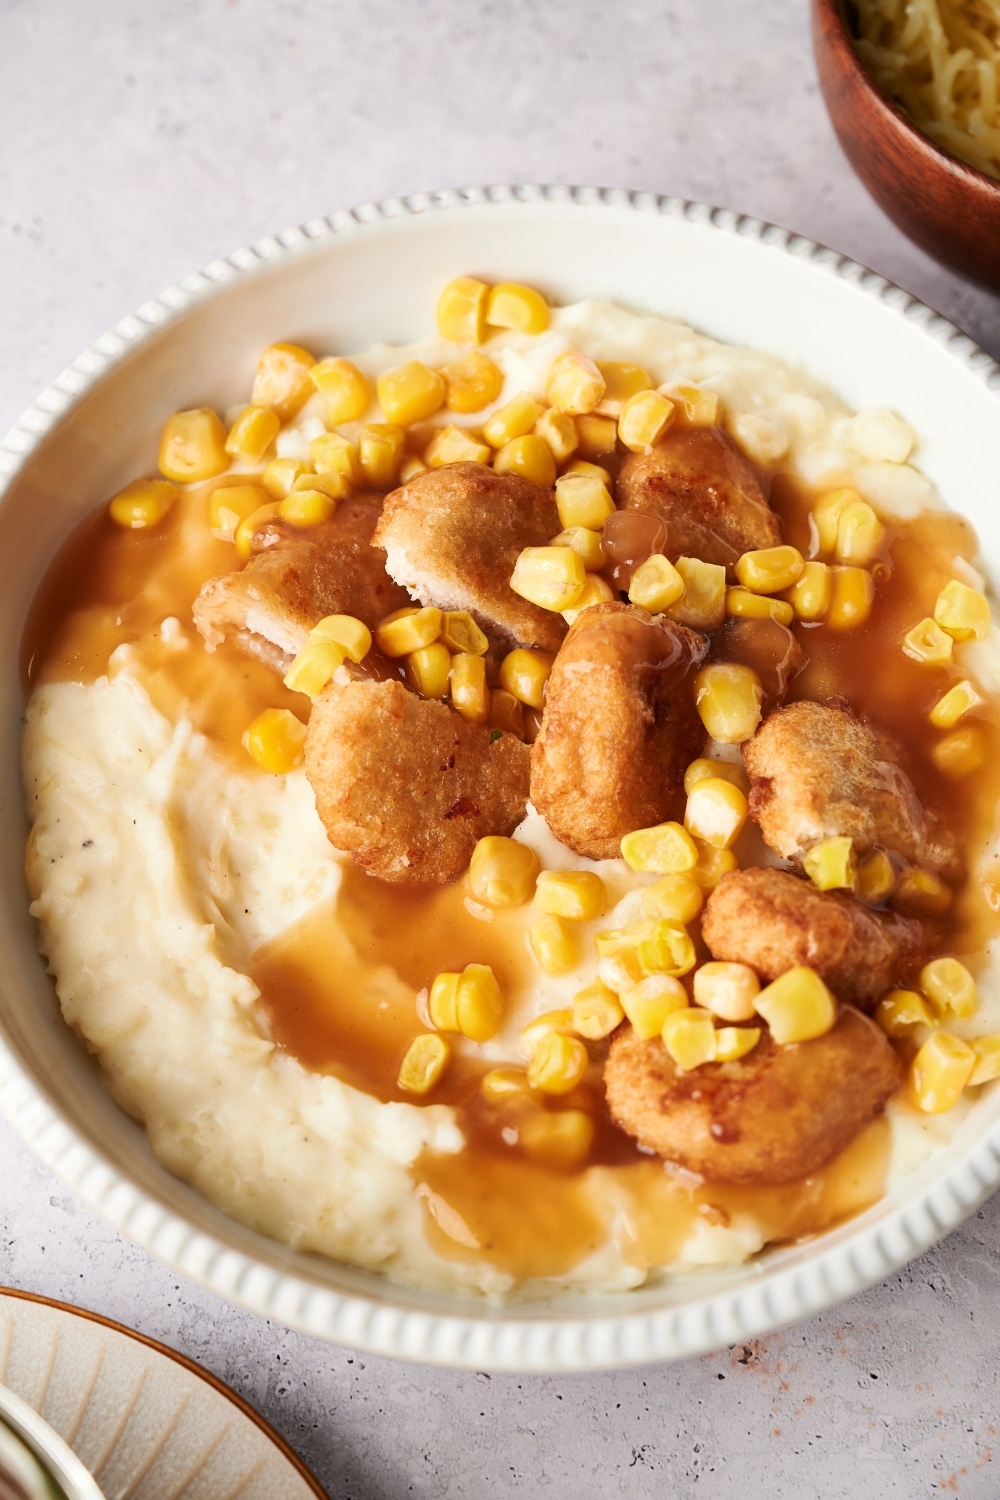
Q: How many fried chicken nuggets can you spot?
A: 8